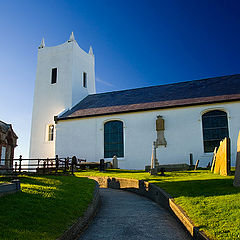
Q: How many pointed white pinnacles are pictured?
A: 3